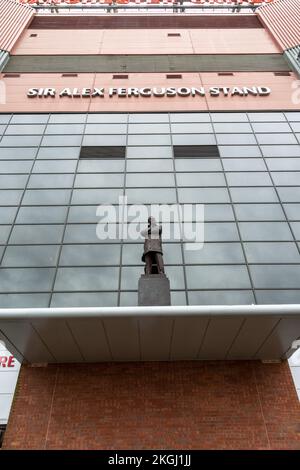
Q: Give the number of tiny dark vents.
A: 8